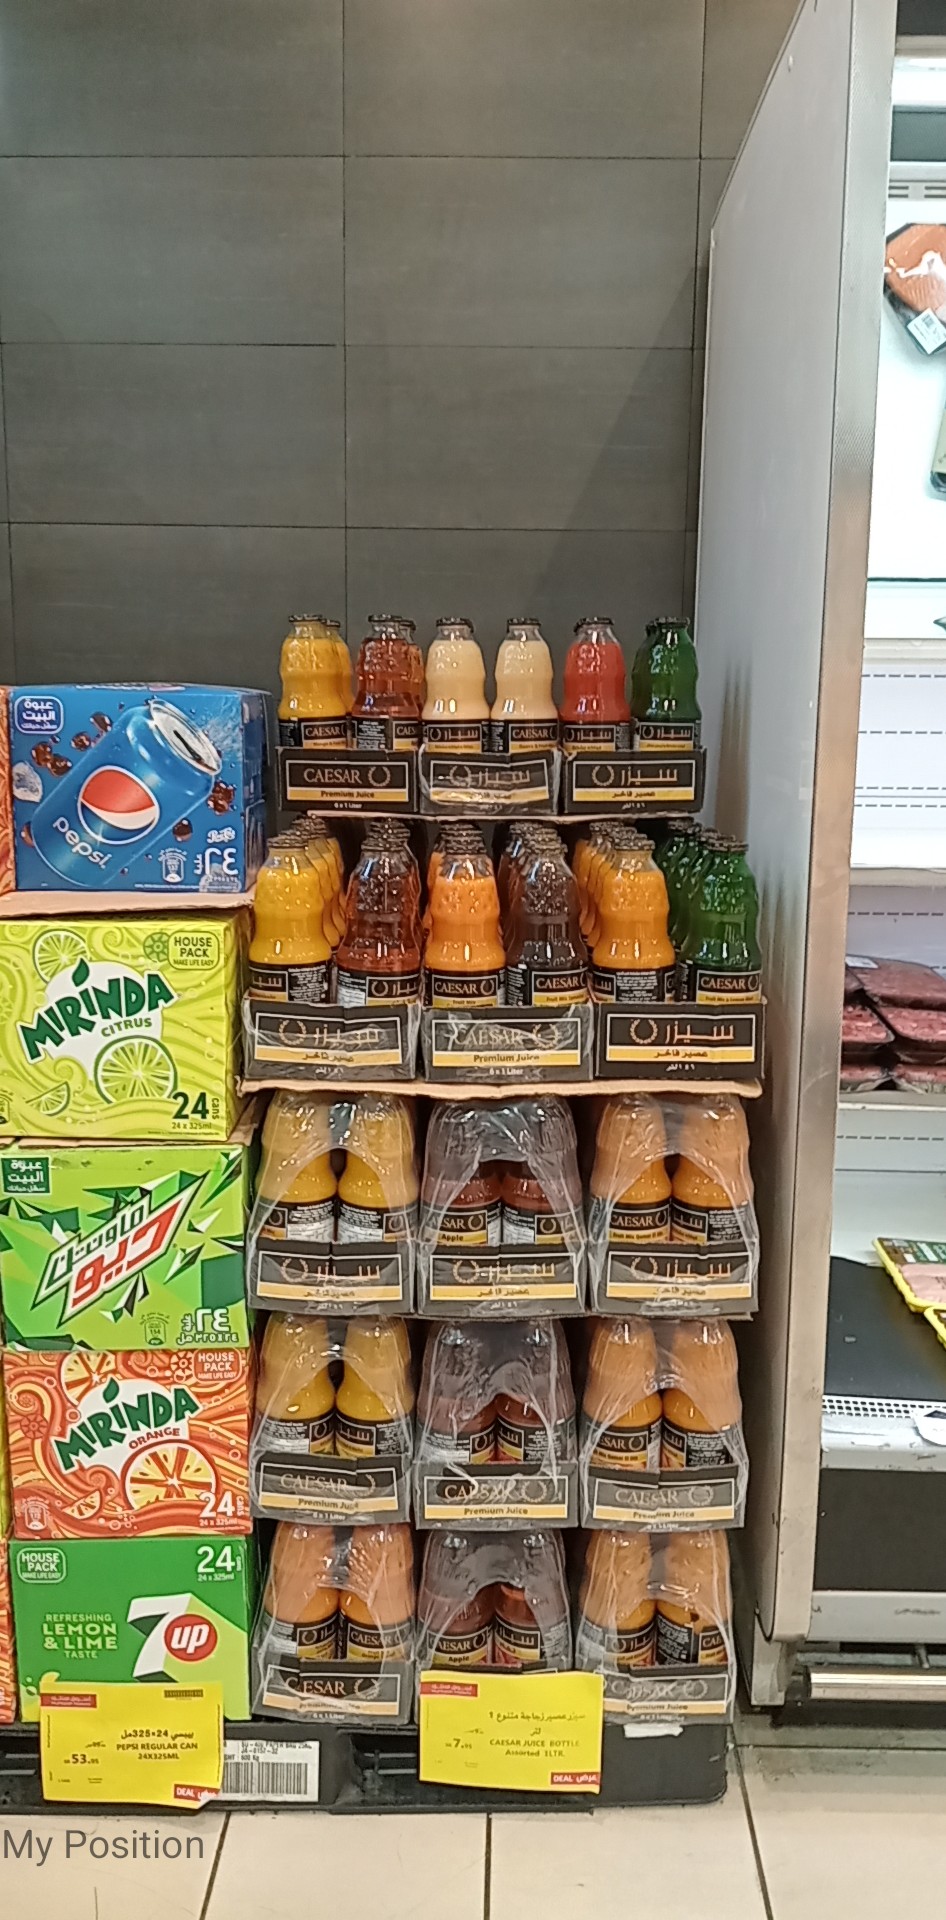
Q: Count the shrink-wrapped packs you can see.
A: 9